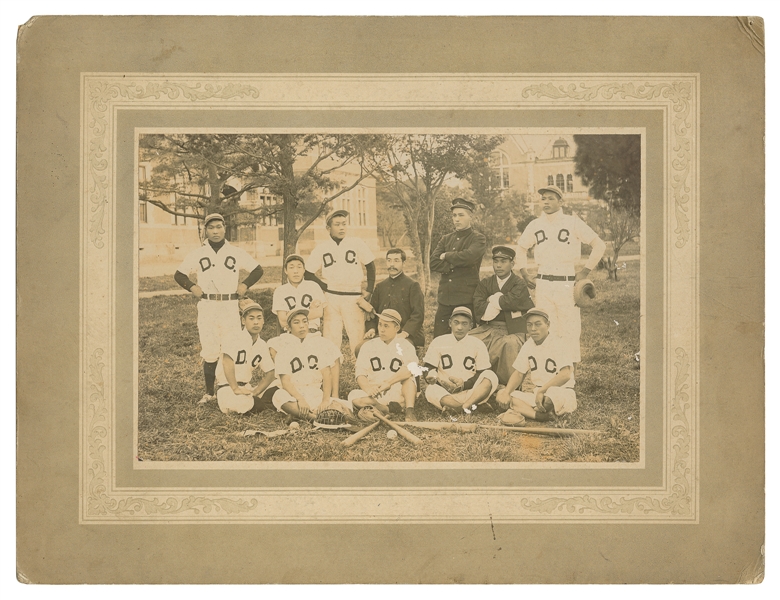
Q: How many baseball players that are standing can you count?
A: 3